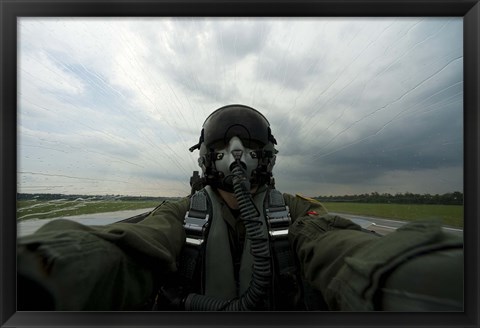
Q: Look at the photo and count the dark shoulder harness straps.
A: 2